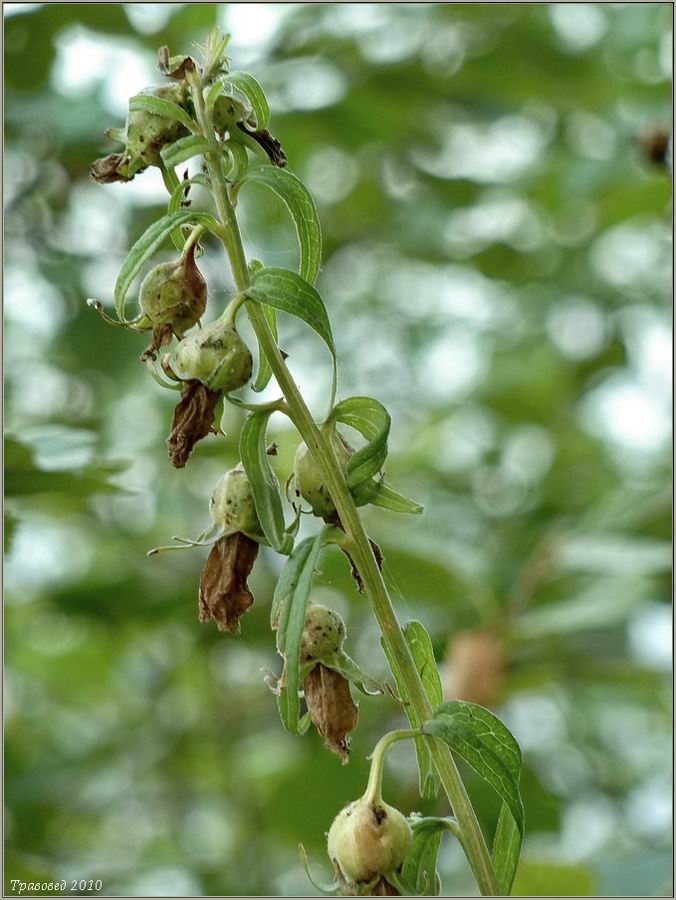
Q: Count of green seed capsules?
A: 8